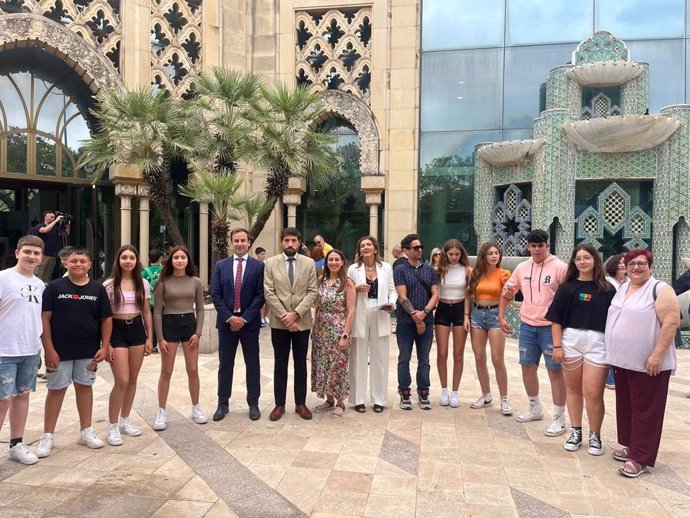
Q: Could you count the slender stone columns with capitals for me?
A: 5